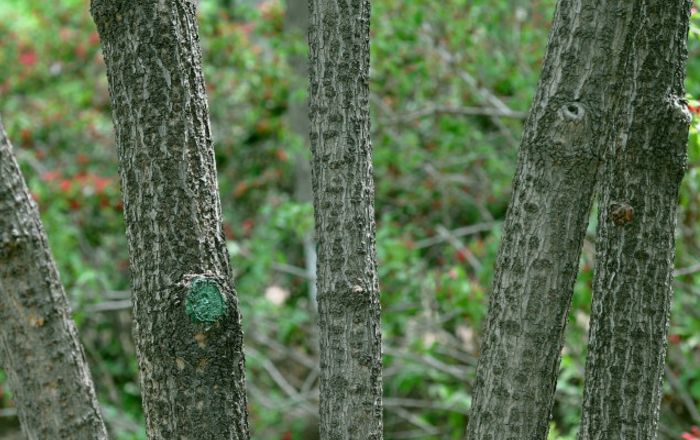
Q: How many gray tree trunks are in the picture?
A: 5